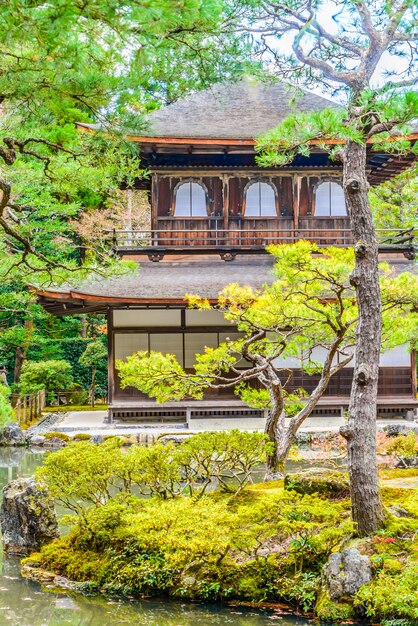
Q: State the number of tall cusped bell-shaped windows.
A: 3